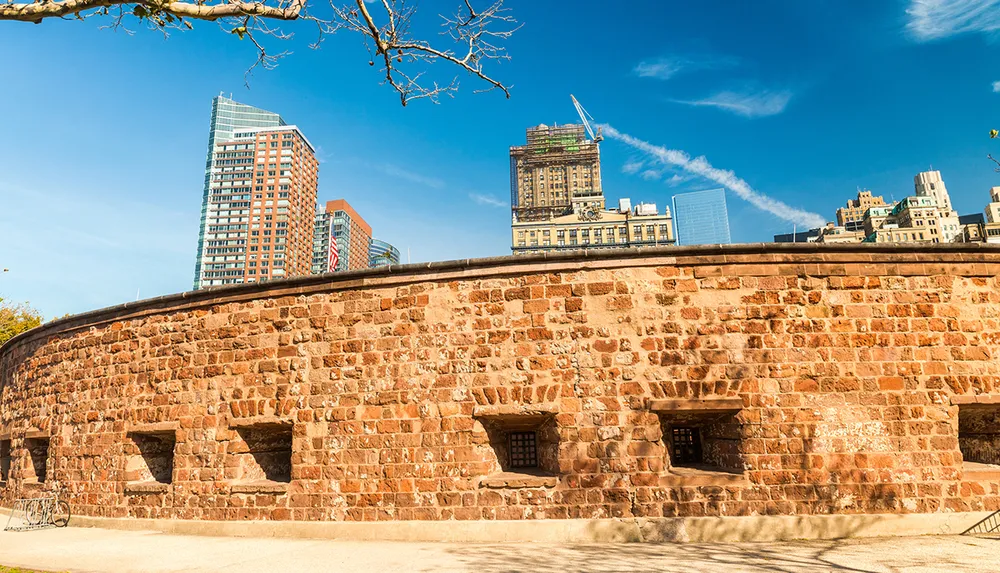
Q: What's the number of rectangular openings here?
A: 7